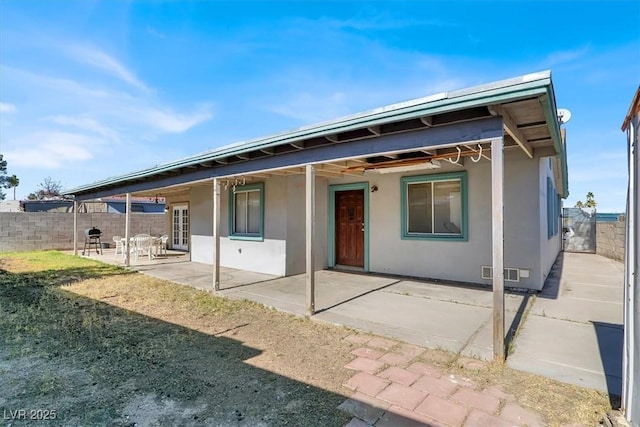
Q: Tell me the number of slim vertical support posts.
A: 5